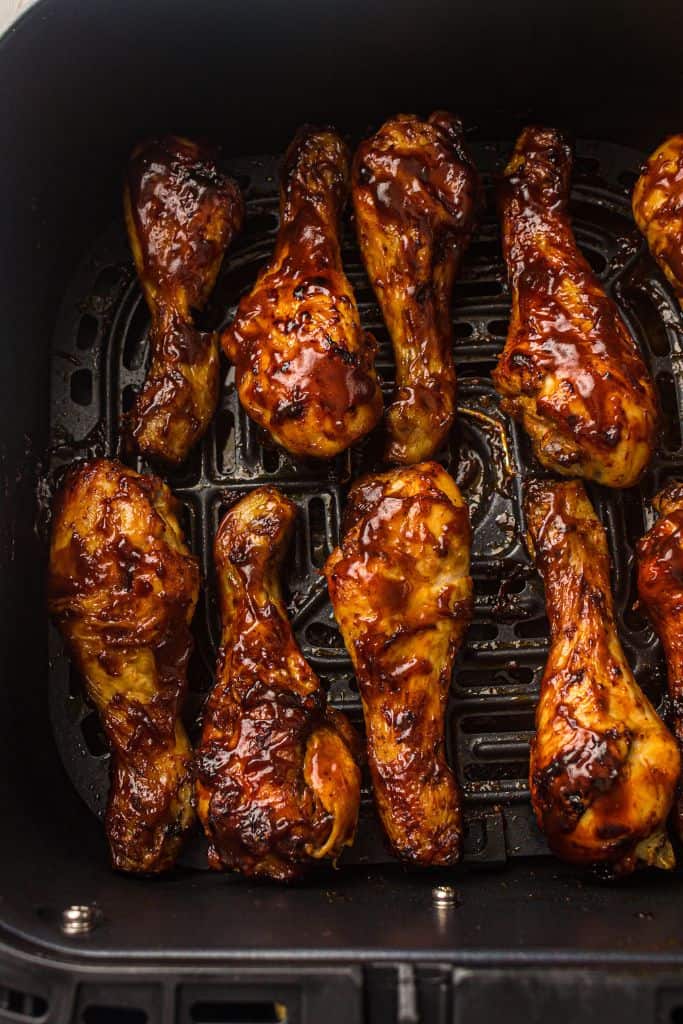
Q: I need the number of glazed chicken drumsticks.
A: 10